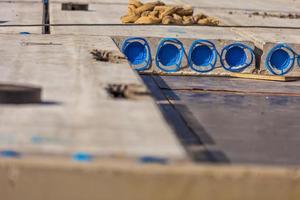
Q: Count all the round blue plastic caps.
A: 5